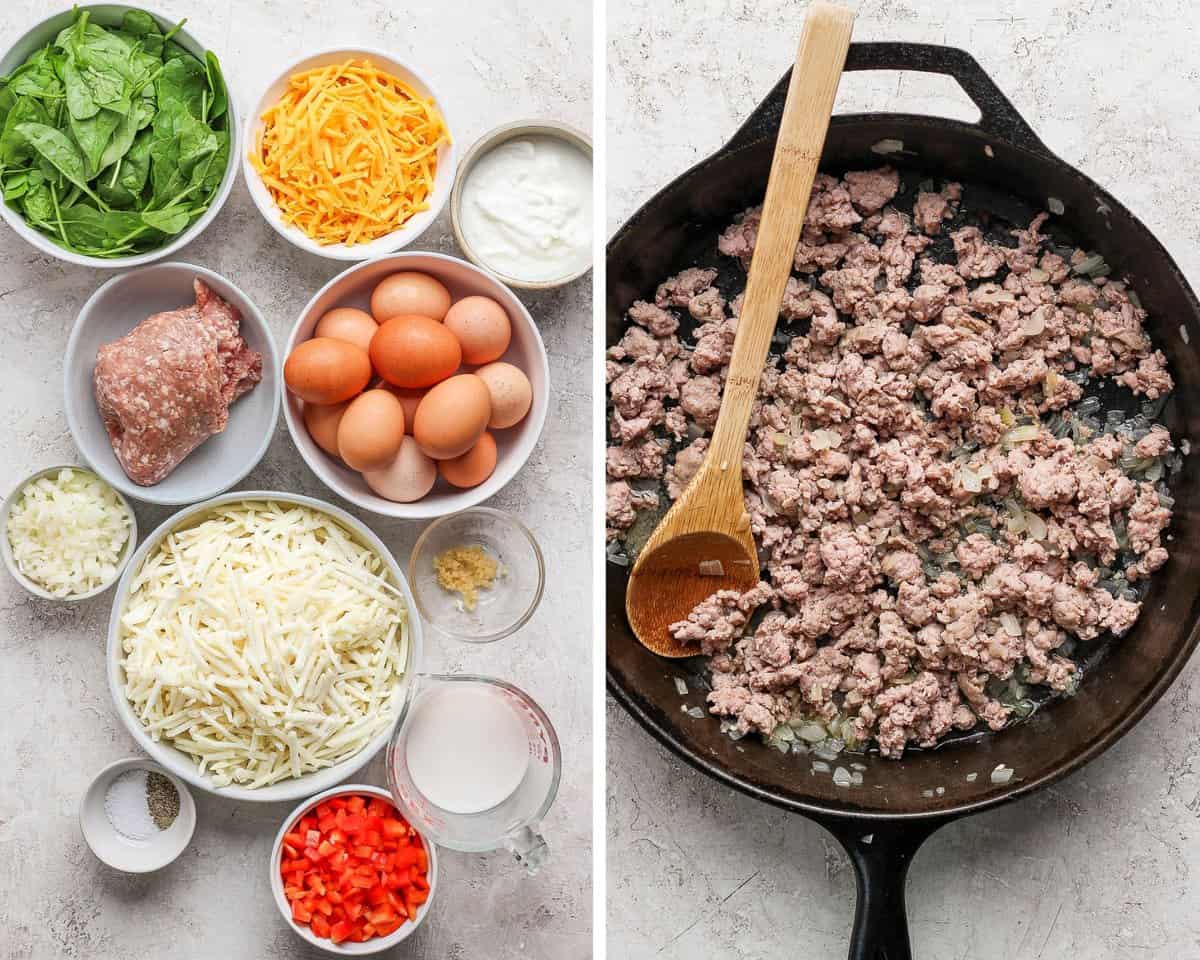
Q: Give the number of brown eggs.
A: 12